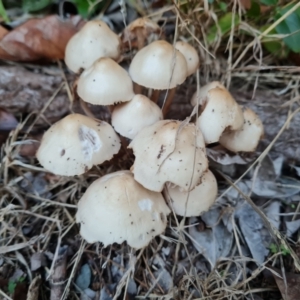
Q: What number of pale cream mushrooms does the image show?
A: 11